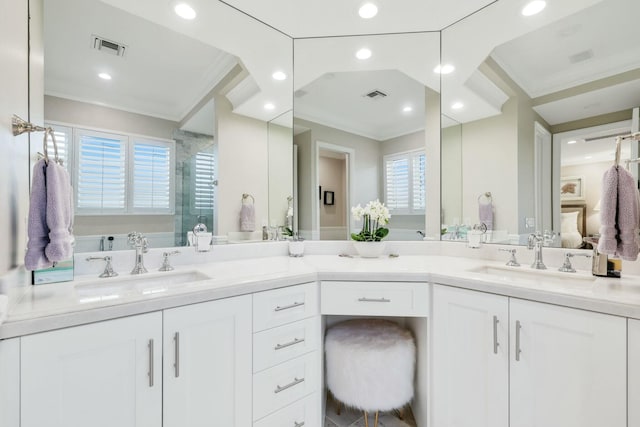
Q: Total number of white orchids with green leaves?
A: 1